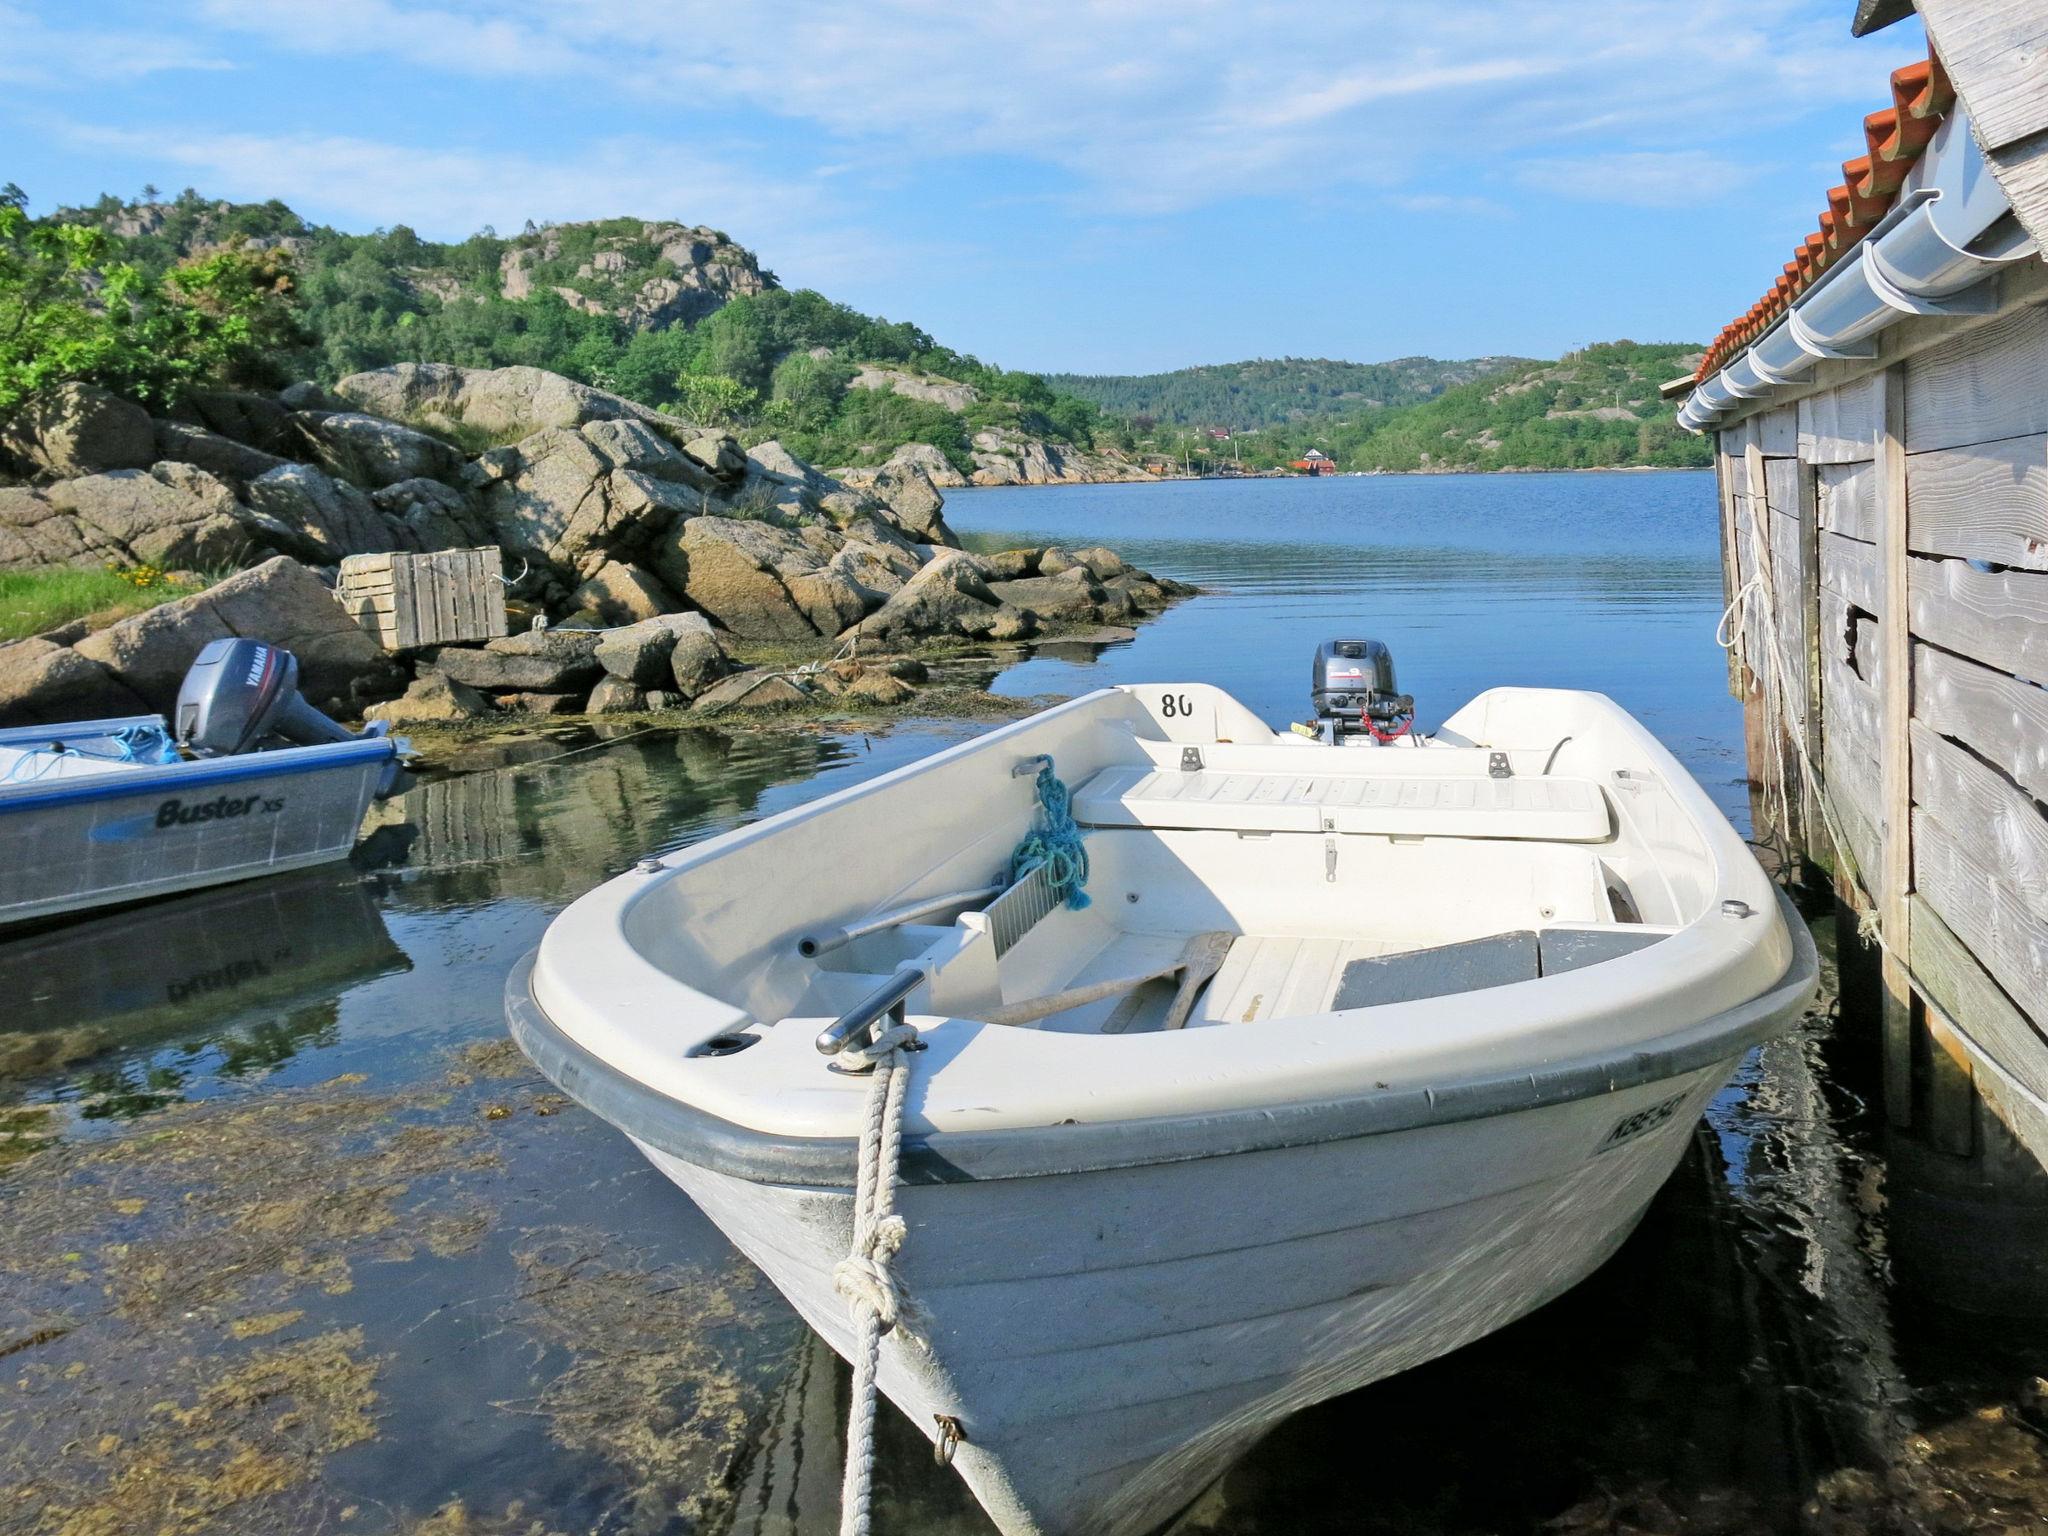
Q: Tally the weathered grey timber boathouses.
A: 1